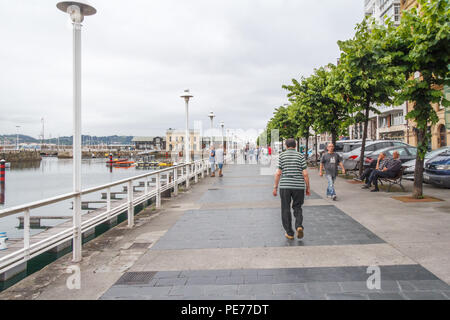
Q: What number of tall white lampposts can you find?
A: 4